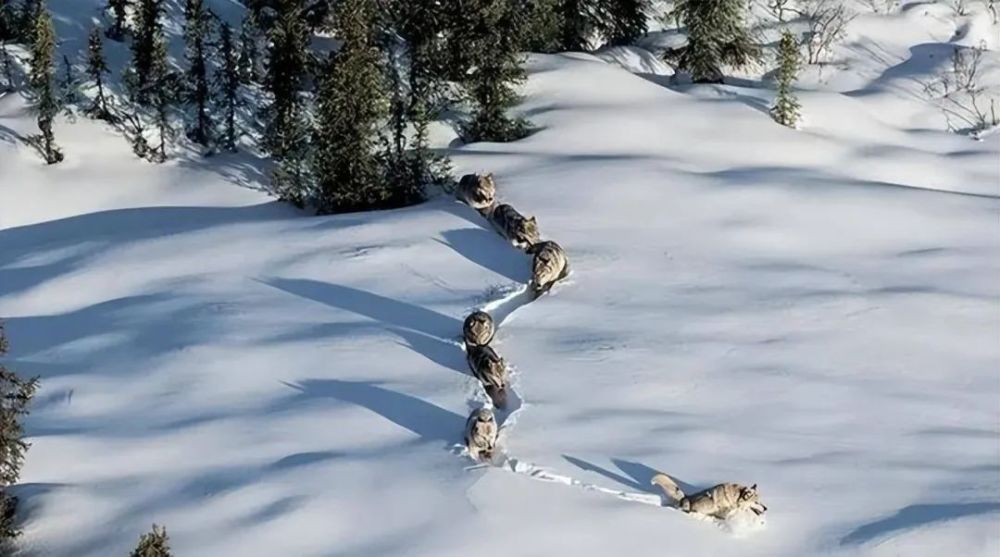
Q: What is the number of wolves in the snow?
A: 7